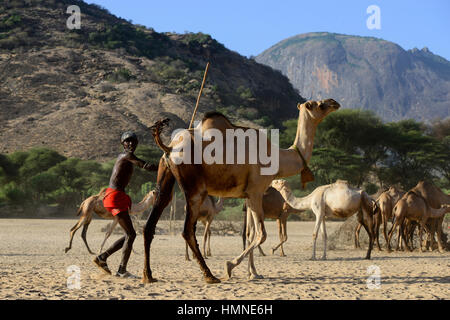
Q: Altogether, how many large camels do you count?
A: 1